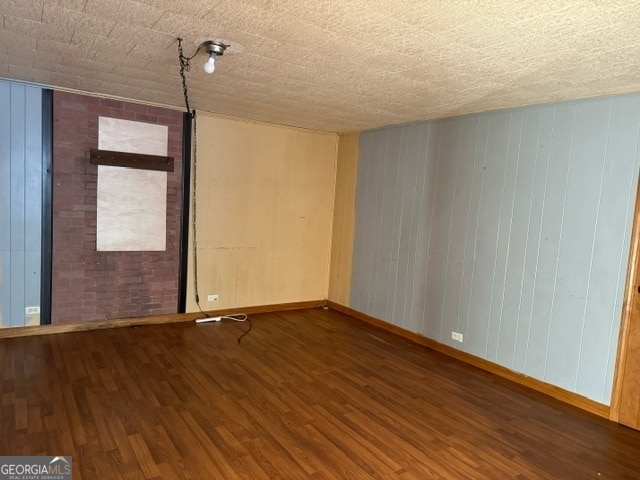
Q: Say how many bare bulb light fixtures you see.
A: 1